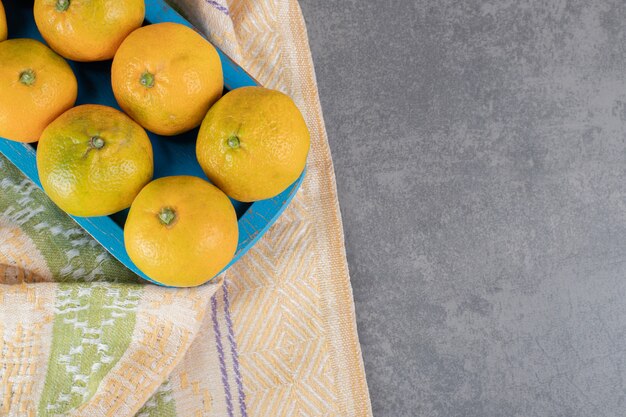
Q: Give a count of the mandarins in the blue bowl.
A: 7